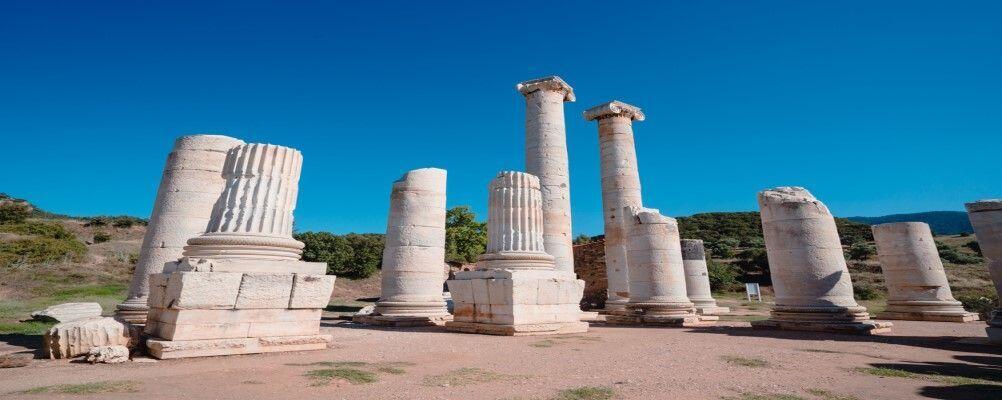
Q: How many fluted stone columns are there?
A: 2